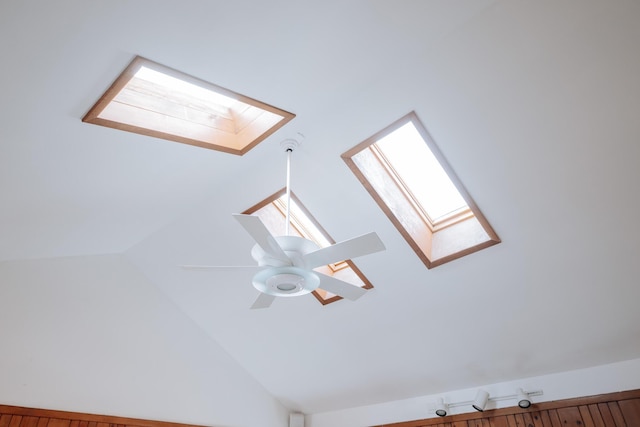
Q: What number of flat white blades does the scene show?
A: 5